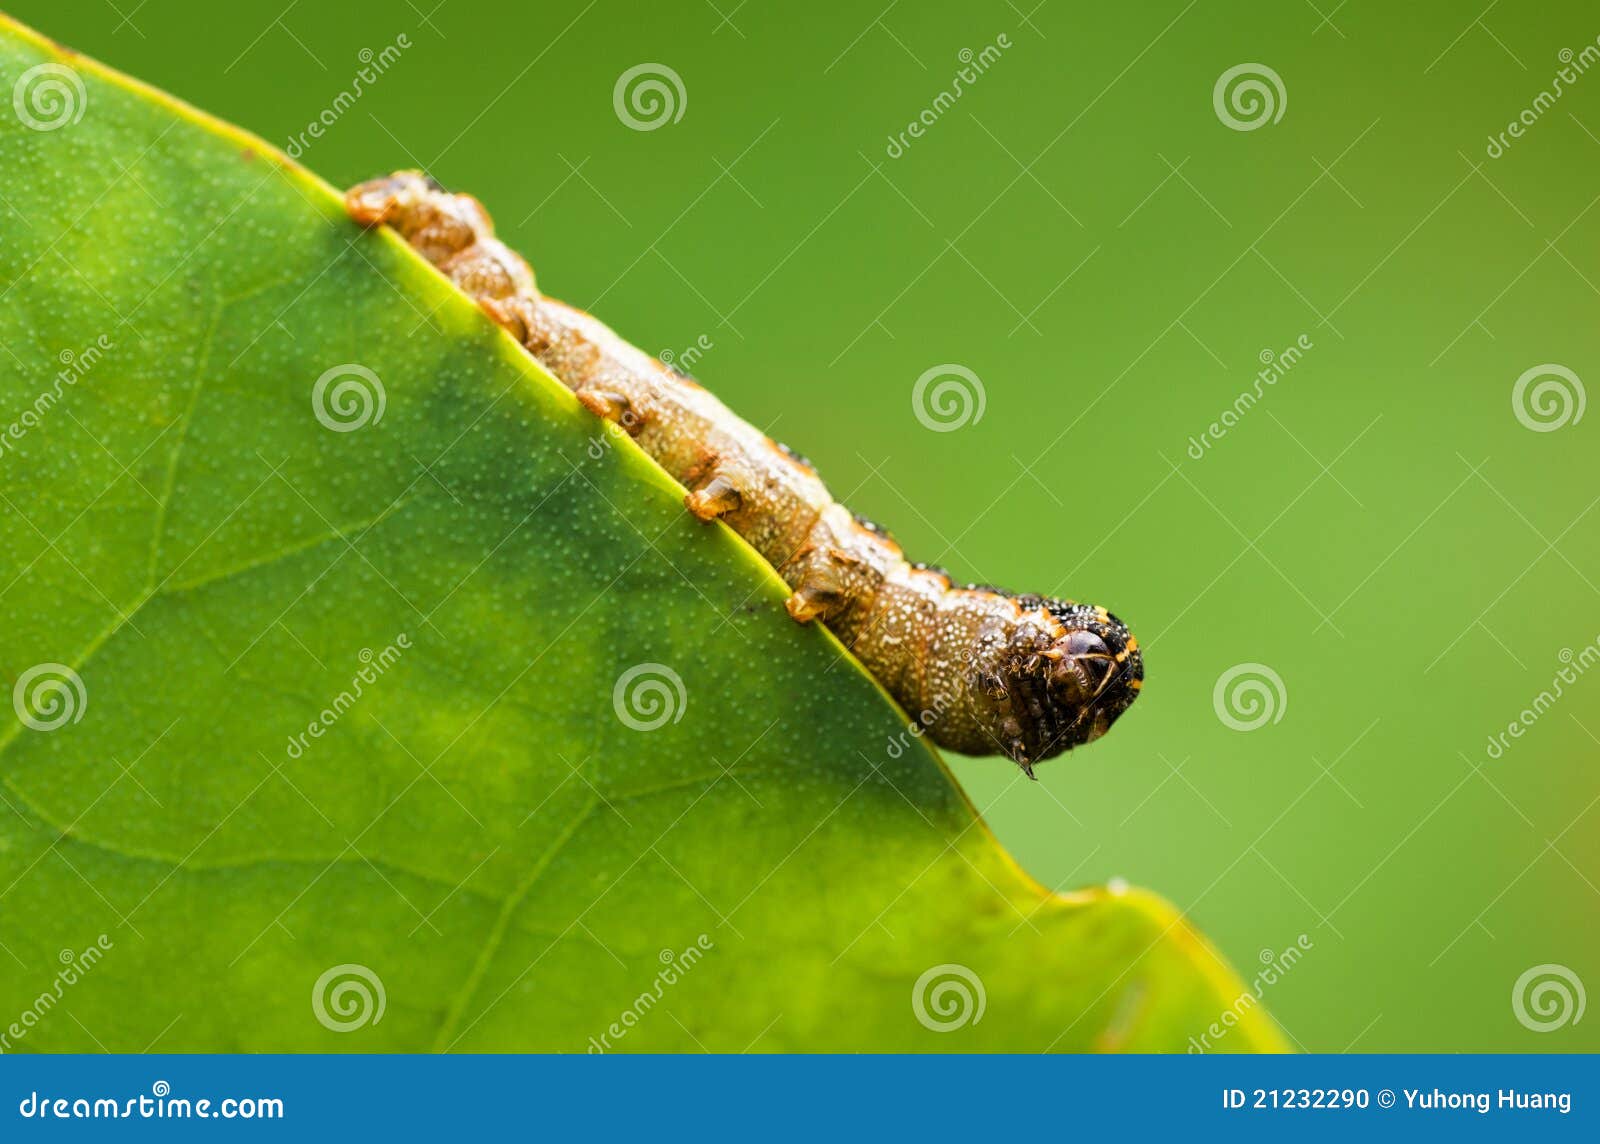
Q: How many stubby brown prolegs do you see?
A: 5